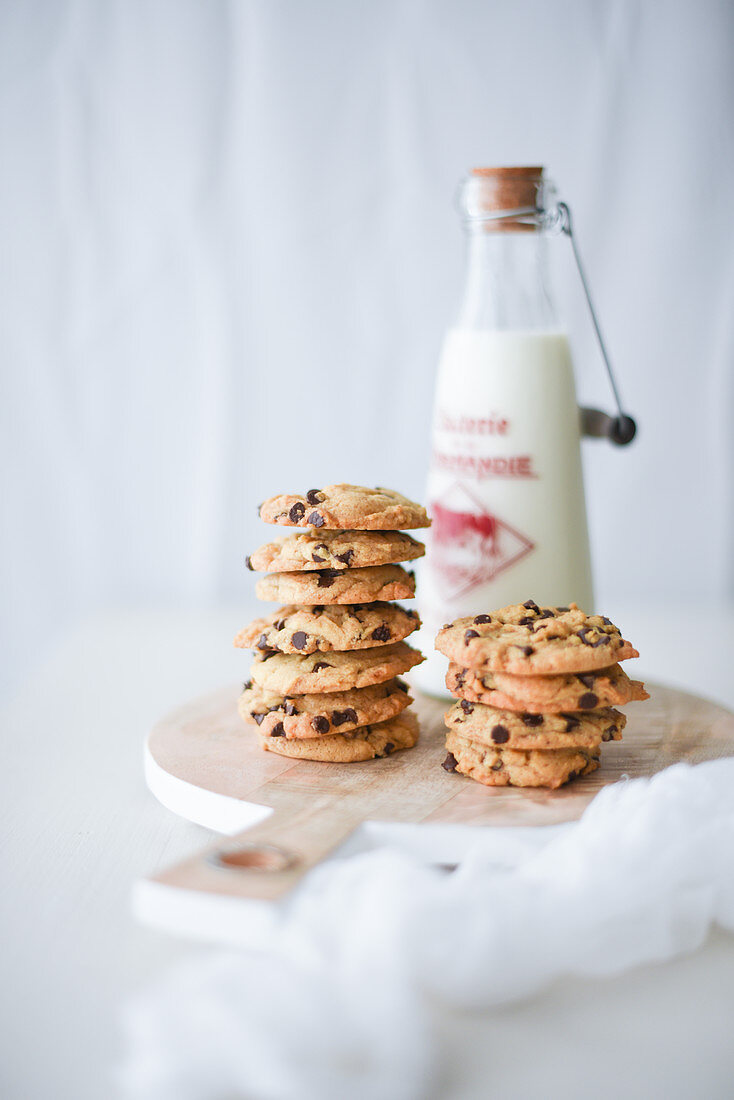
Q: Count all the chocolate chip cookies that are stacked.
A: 11